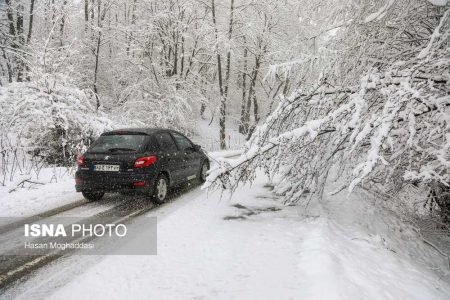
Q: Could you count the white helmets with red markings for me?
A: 0